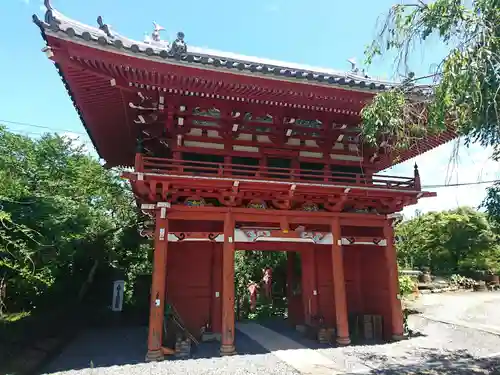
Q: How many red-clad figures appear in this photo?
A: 2